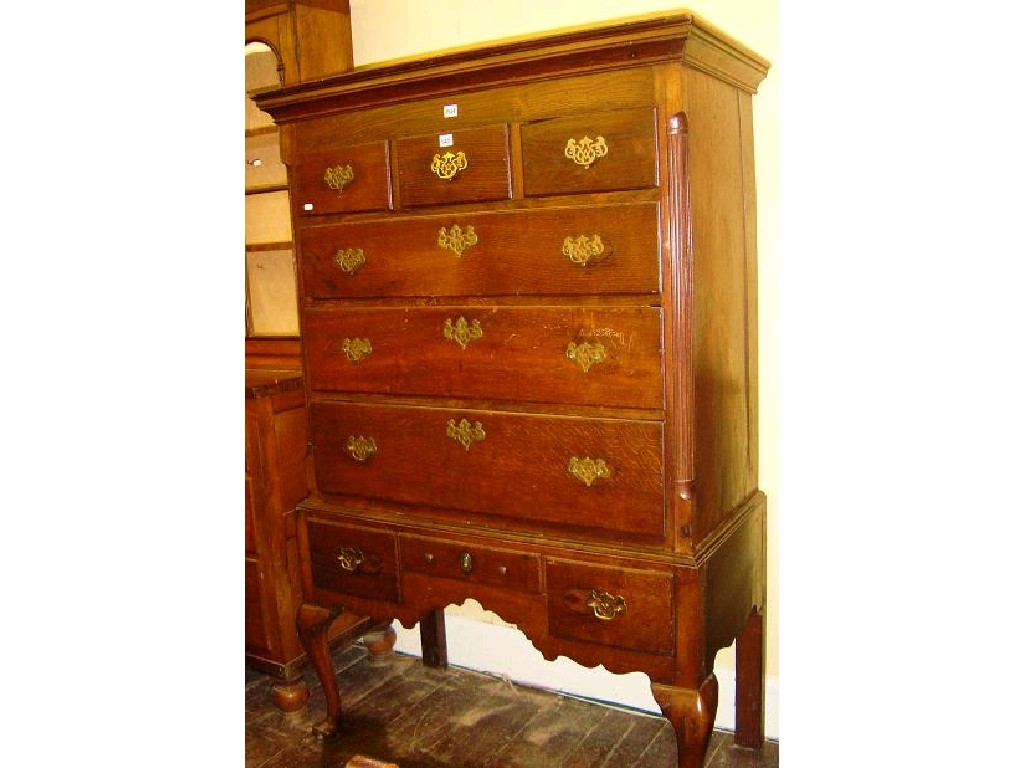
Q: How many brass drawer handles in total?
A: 11